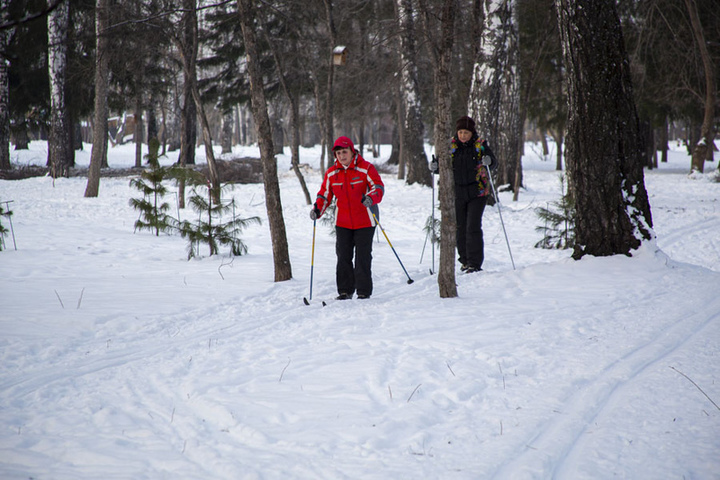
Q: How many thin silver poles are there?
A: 2